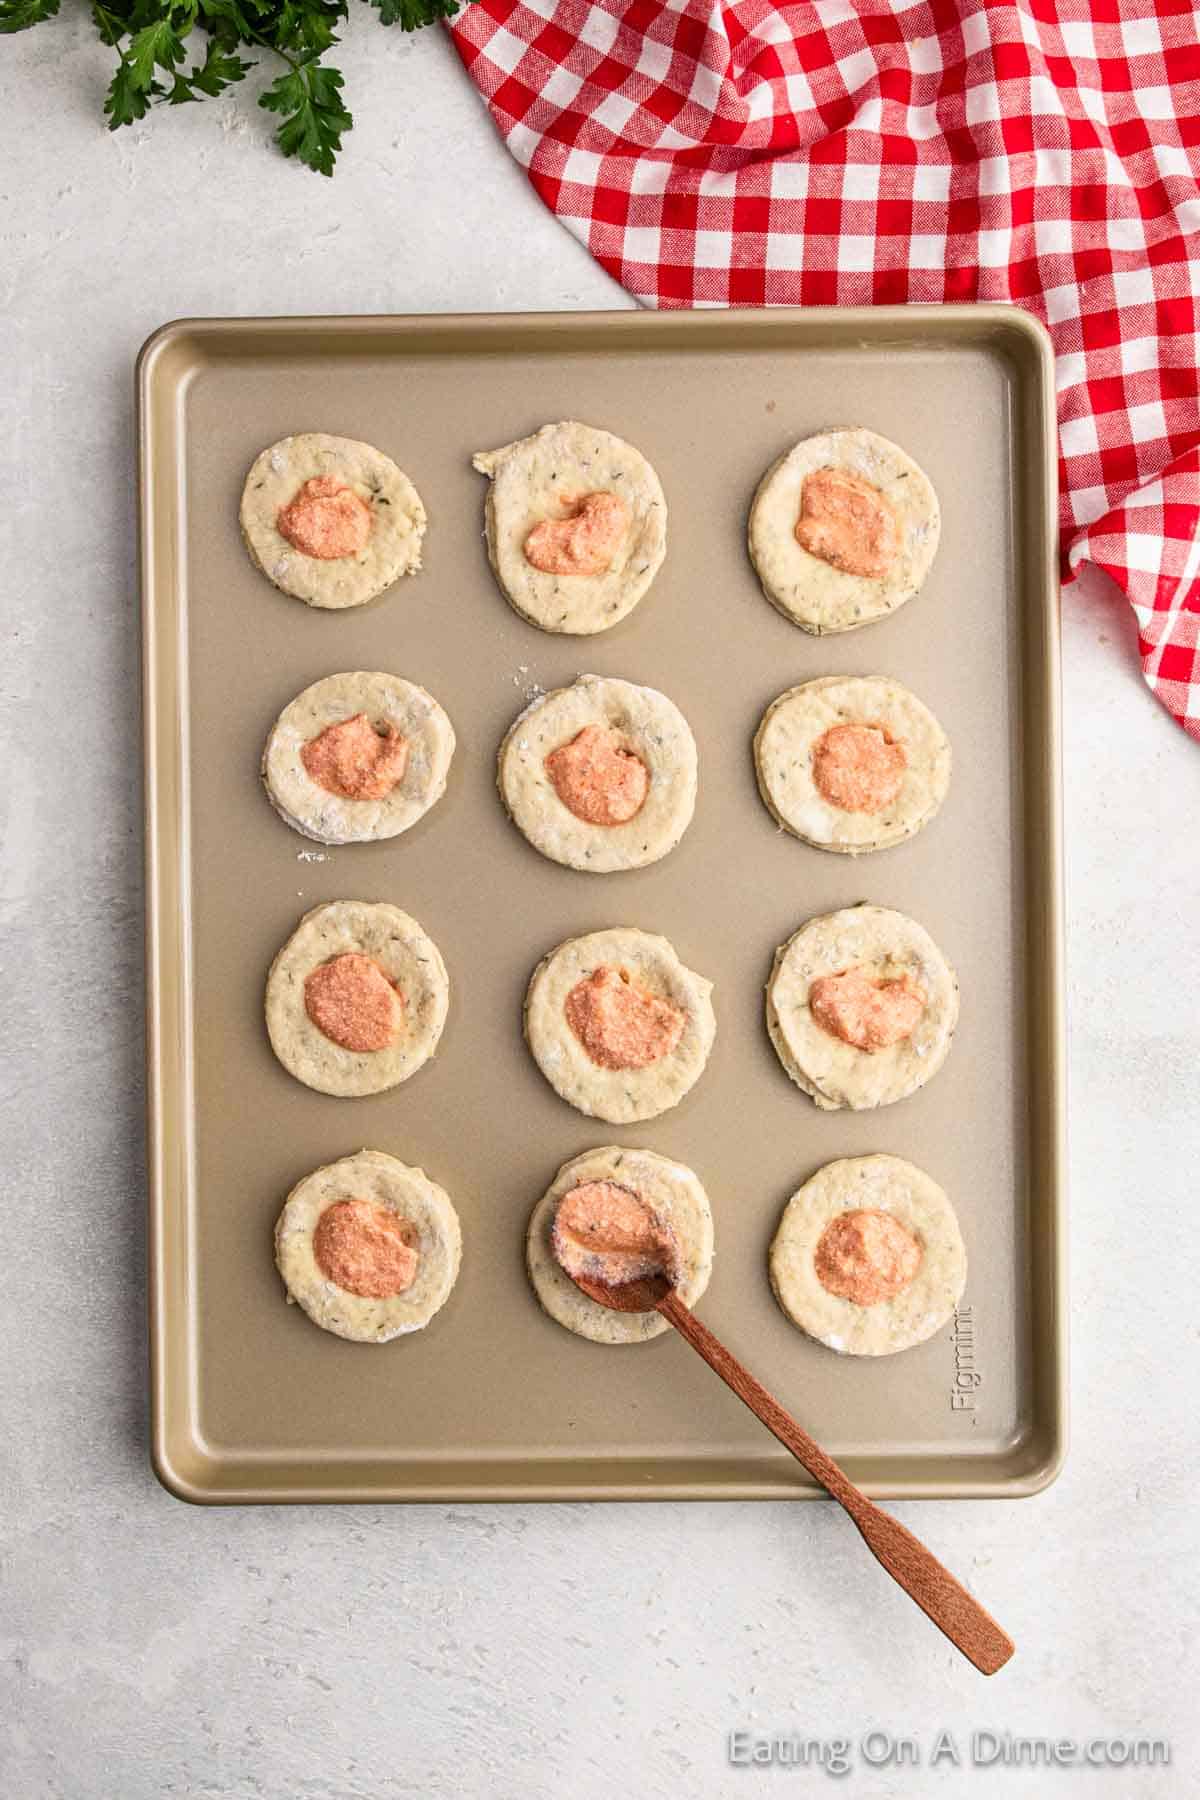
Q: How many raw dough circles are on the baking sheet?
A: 12